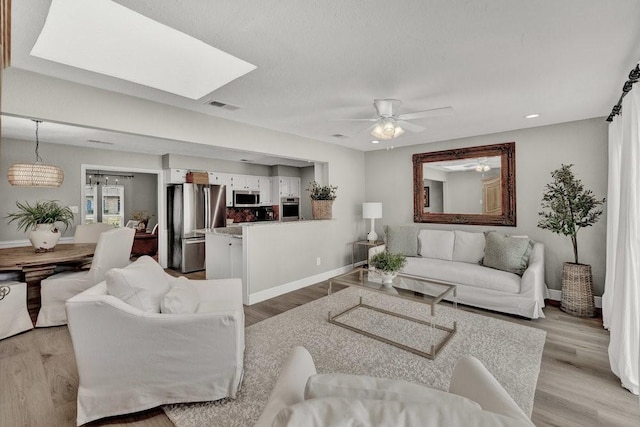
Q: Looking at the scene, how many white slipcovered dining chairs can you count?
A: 3